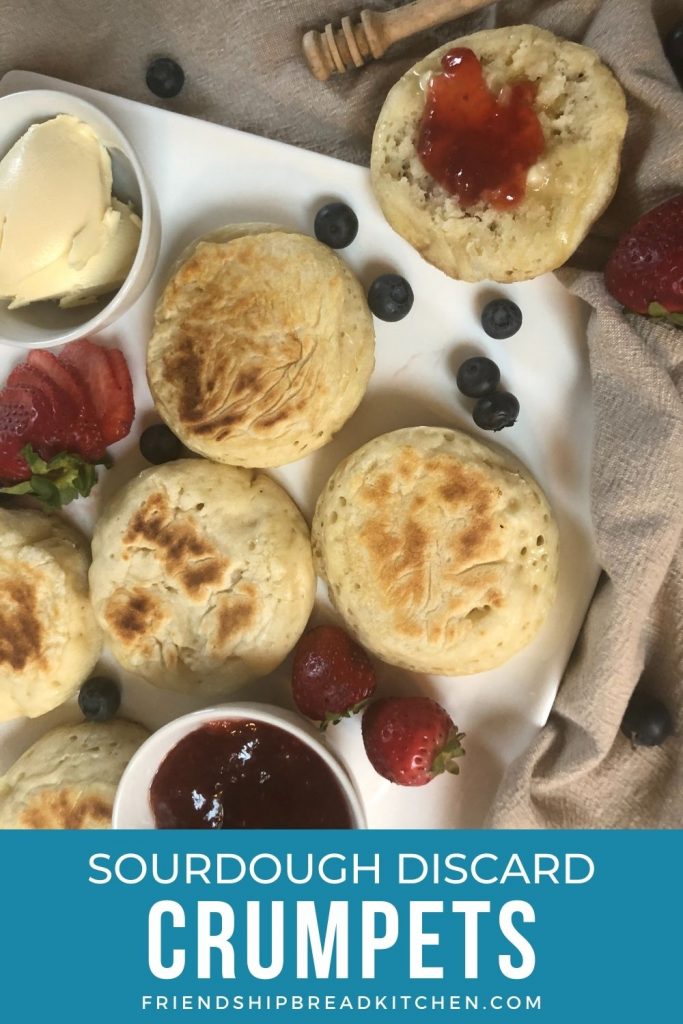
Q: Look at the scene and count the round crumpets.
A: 6